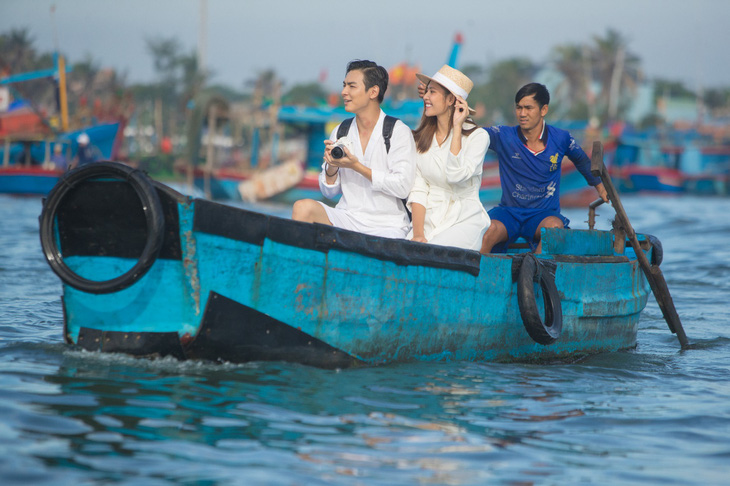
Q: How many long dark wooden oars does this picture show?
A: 1